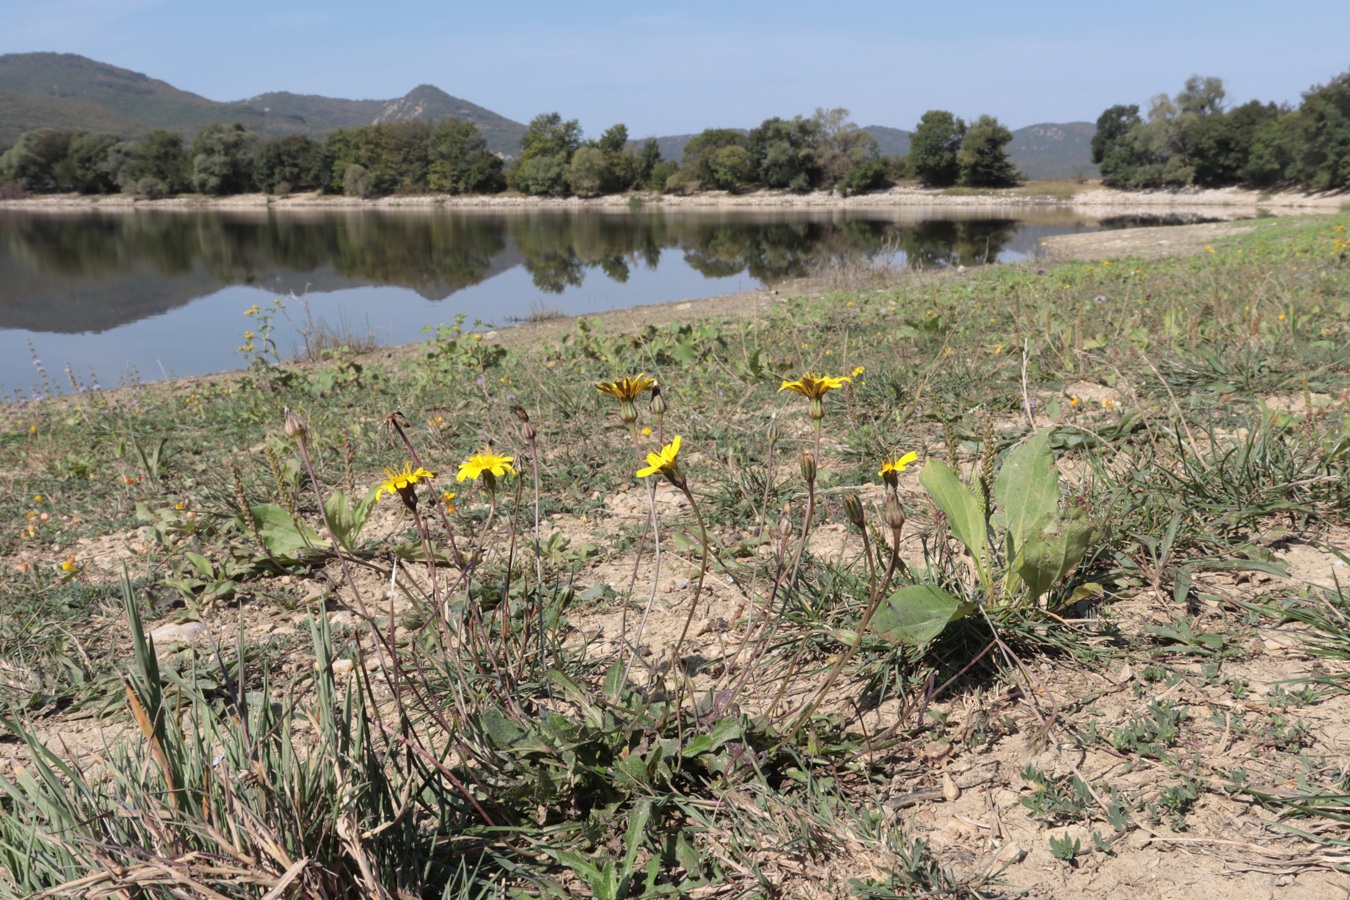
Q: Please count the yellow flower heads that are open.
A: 6